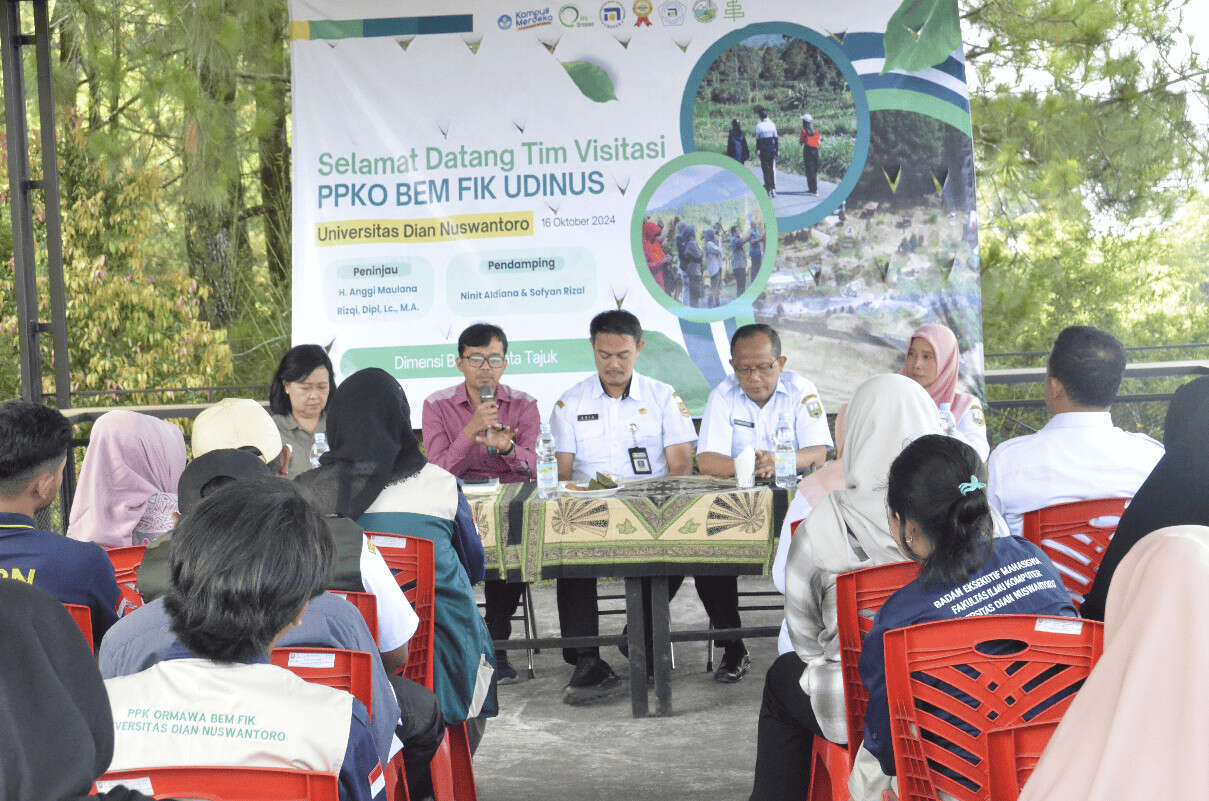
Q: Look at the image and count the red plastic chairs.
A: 11